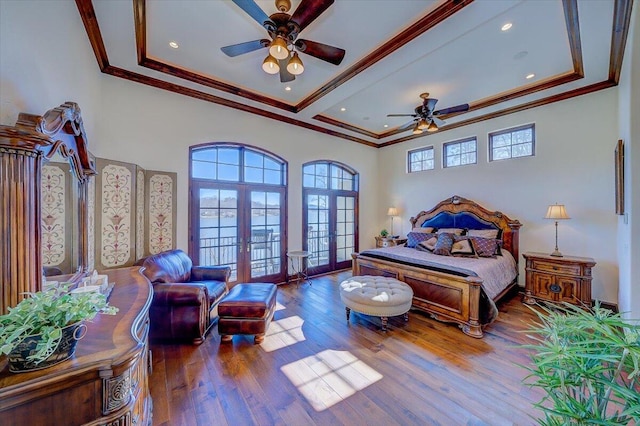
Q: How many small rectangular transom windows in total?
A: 3